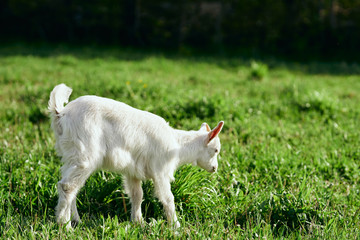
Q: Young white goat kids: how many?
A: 1